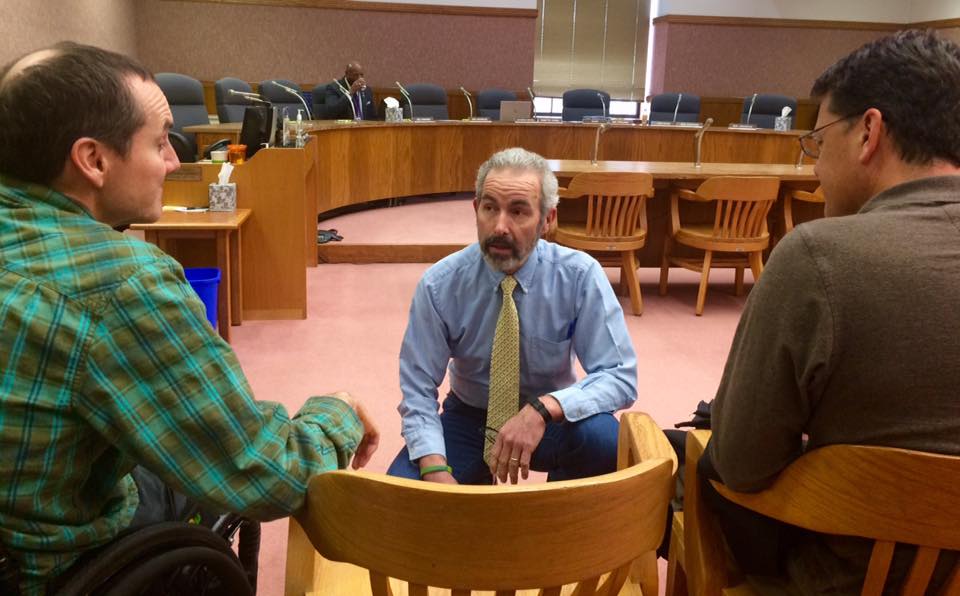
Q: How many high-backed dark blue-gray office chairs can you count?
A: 9